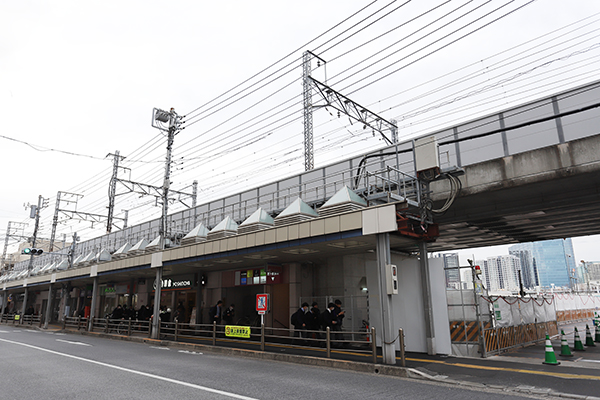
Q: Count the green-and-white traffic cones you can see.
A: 5